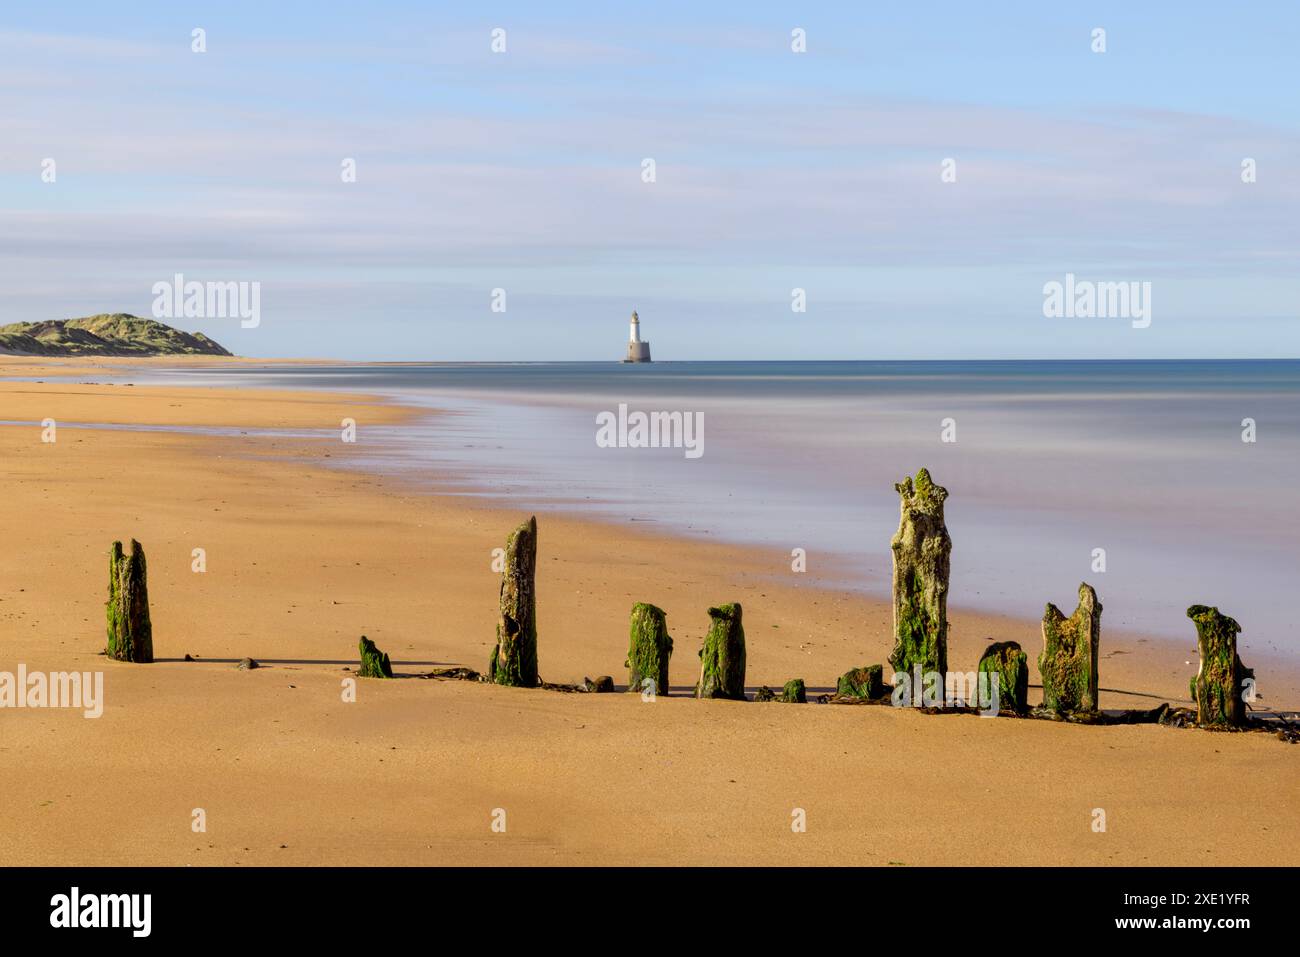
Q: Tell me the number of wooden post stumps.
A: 11